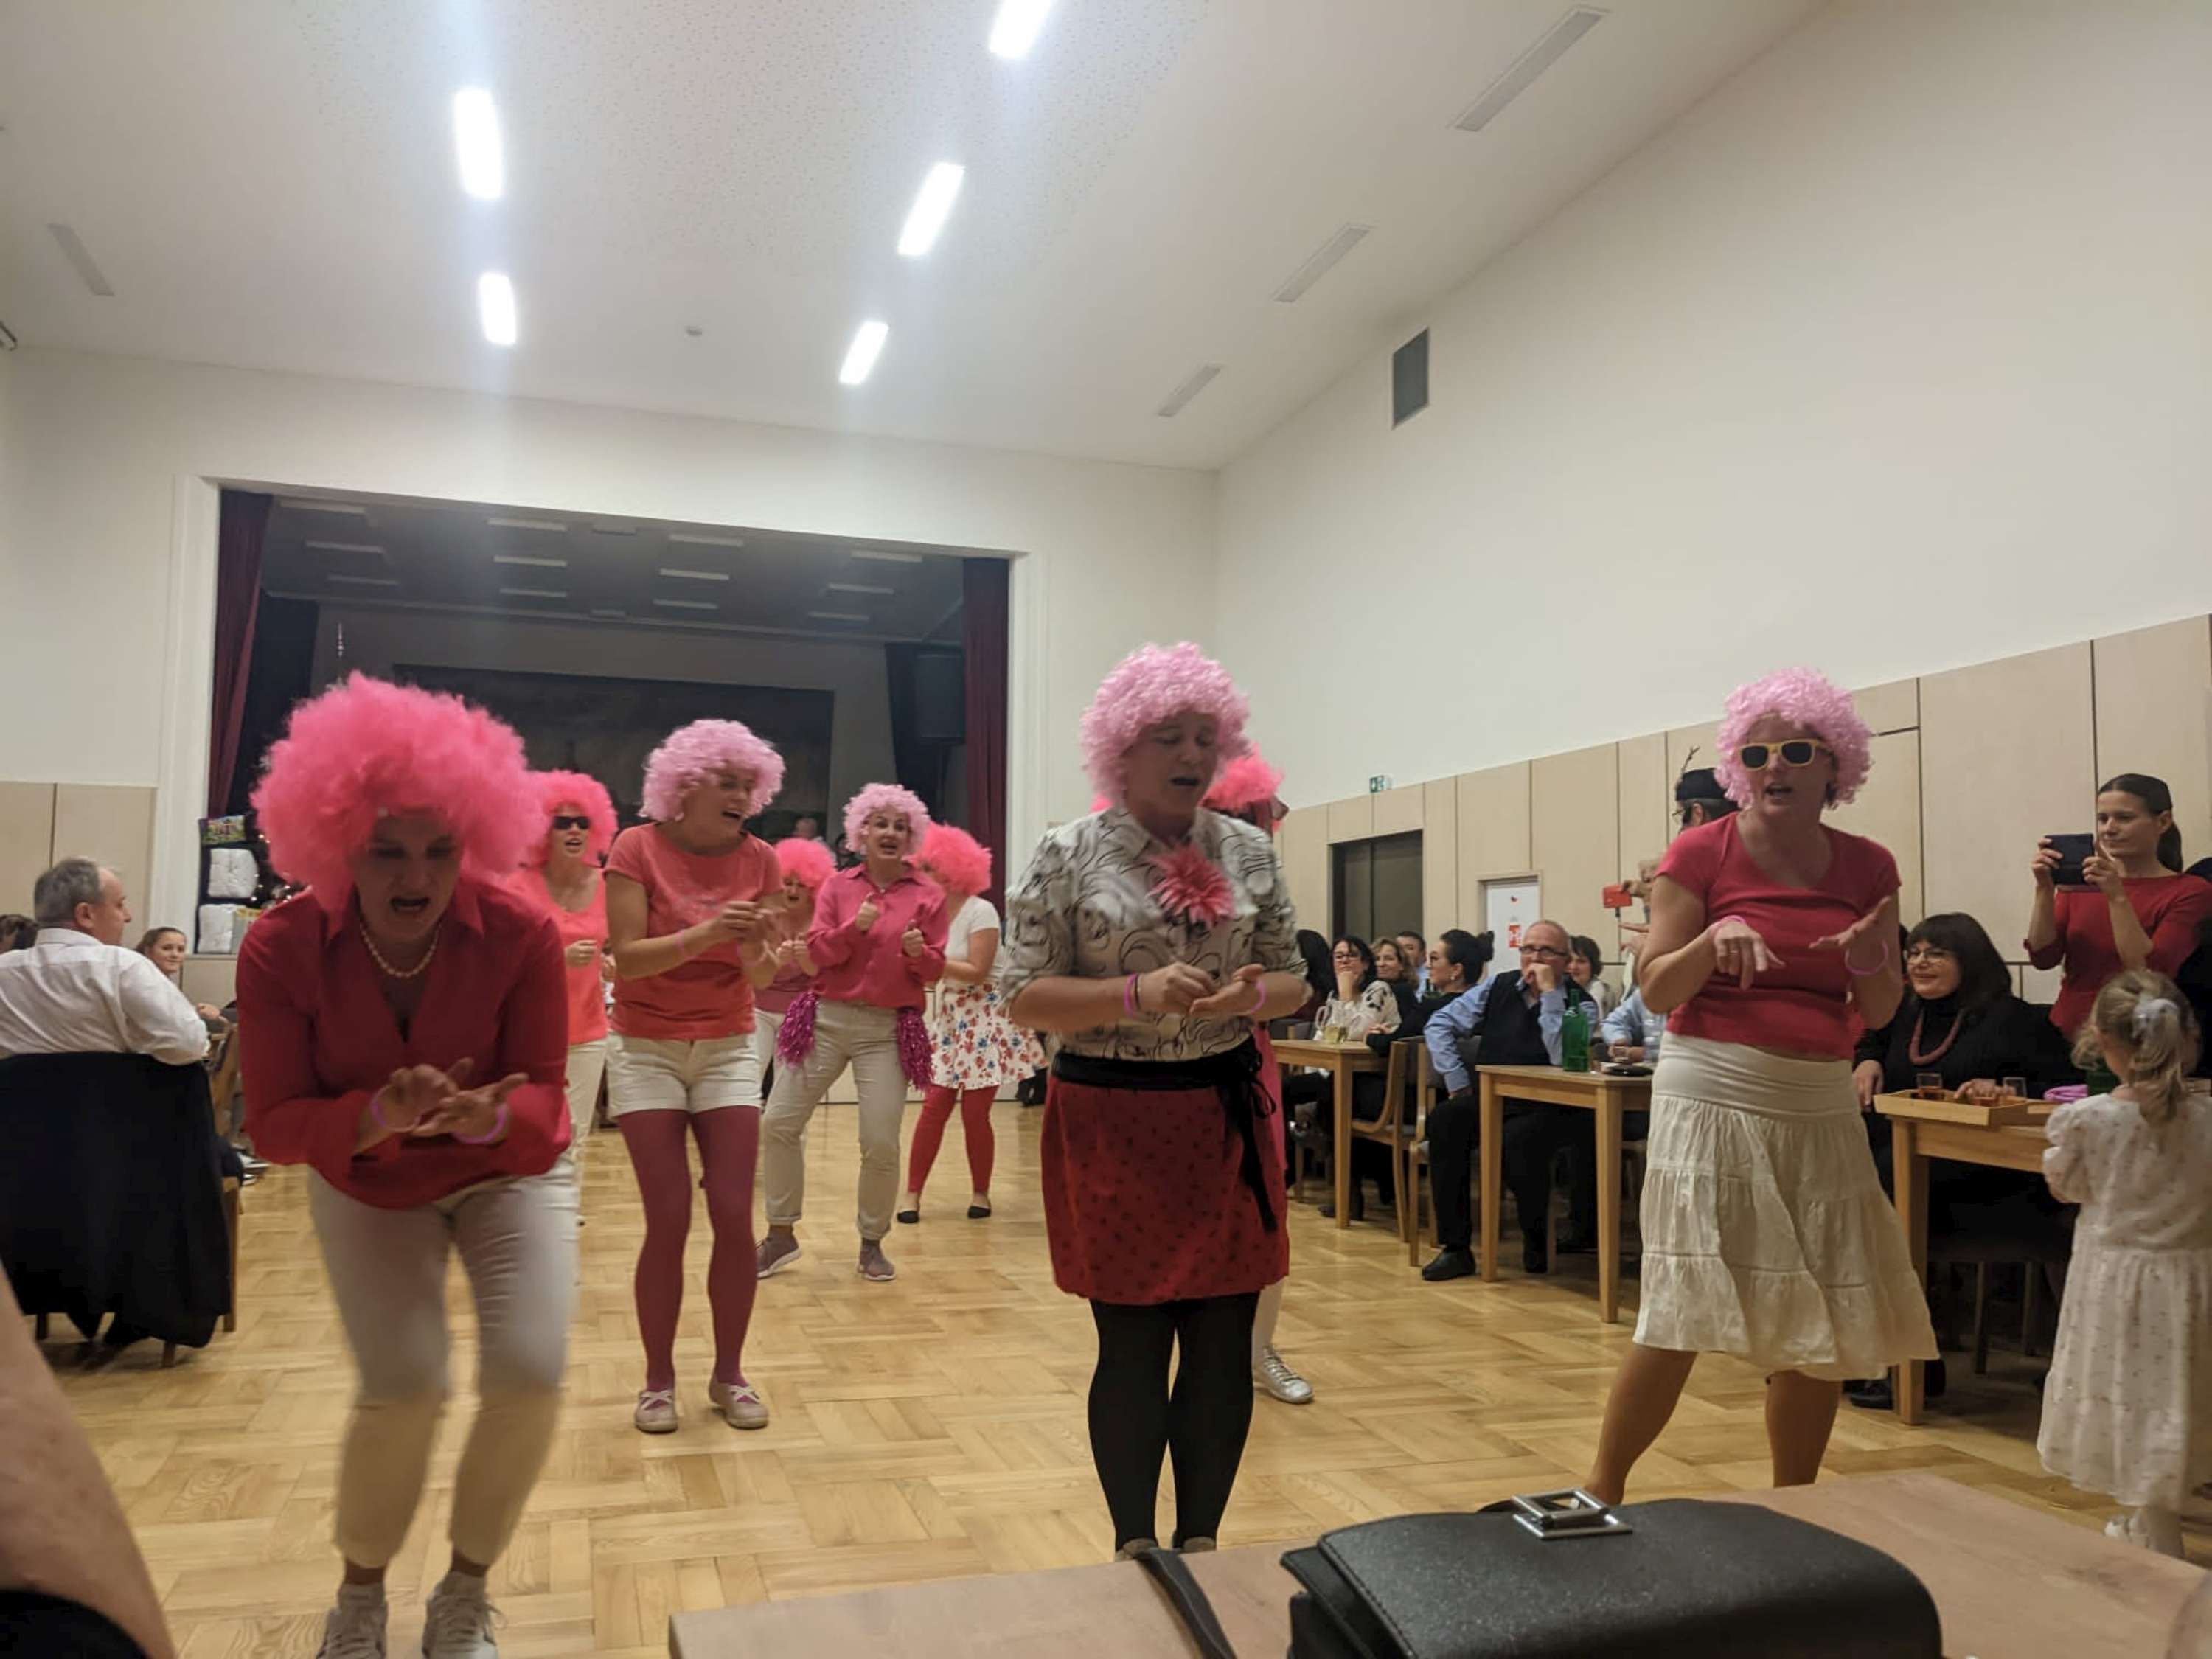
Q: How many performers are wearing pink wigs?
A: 9